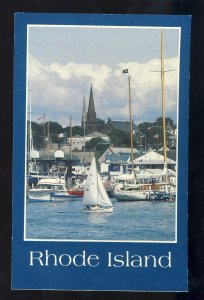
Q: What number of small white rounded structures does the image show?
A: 2